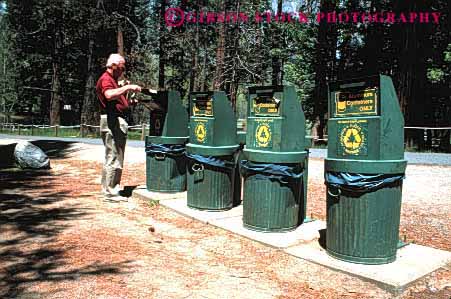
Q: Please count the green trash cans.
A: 4